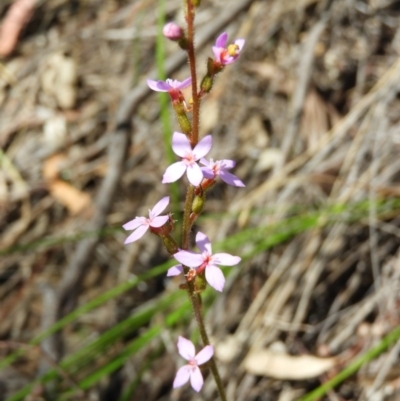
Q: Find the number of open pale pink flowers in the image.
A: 7